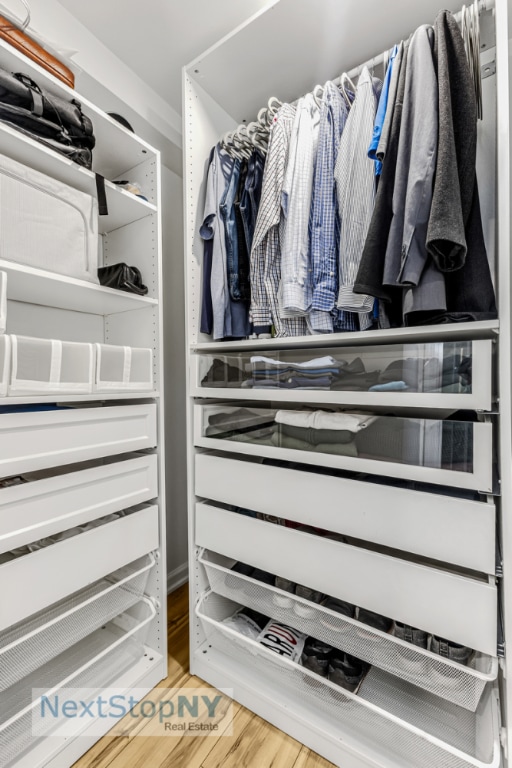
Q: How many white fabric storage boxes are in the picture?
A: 5